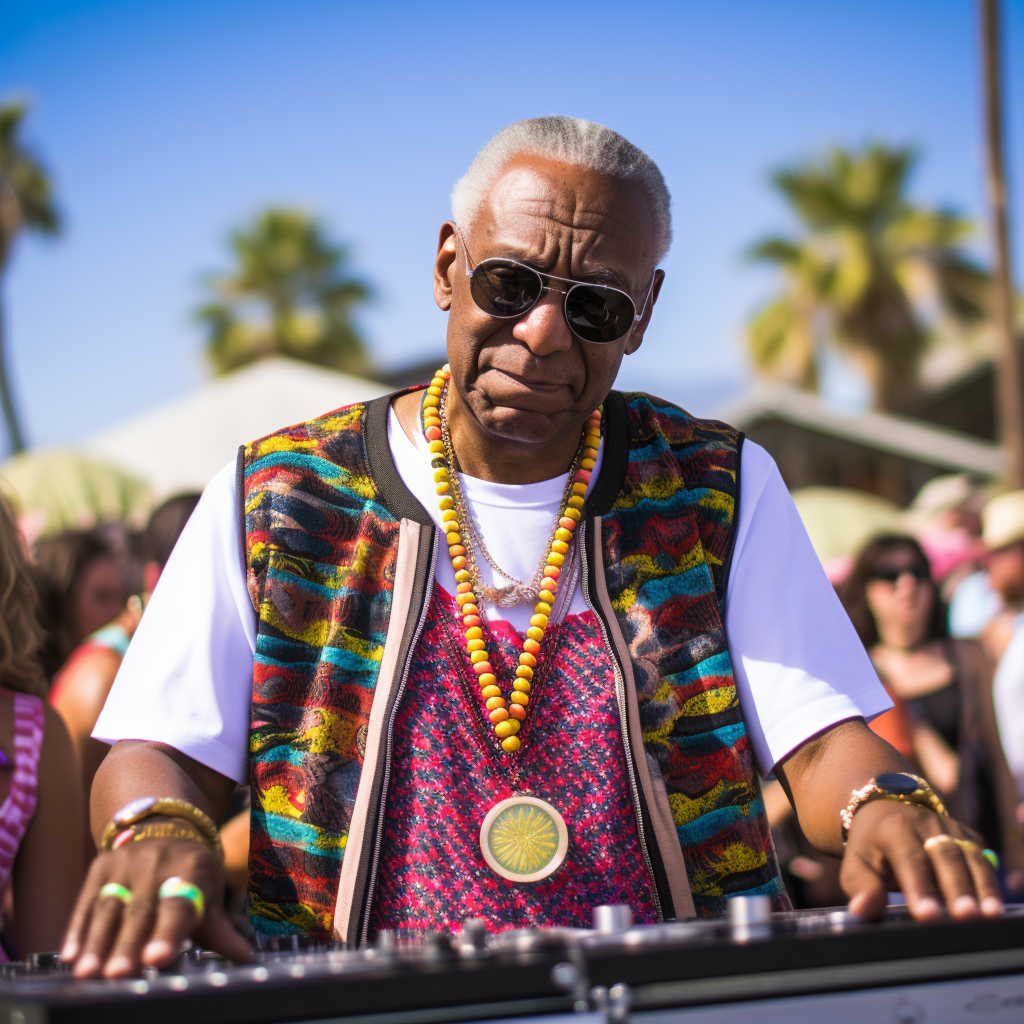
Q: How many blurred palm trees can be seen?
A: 3